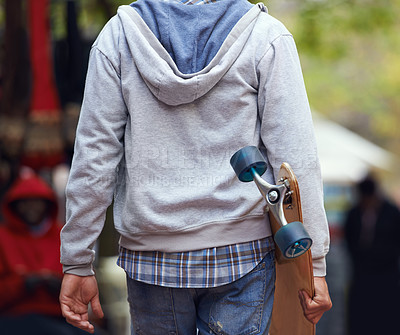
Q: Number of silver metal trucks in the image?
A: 1